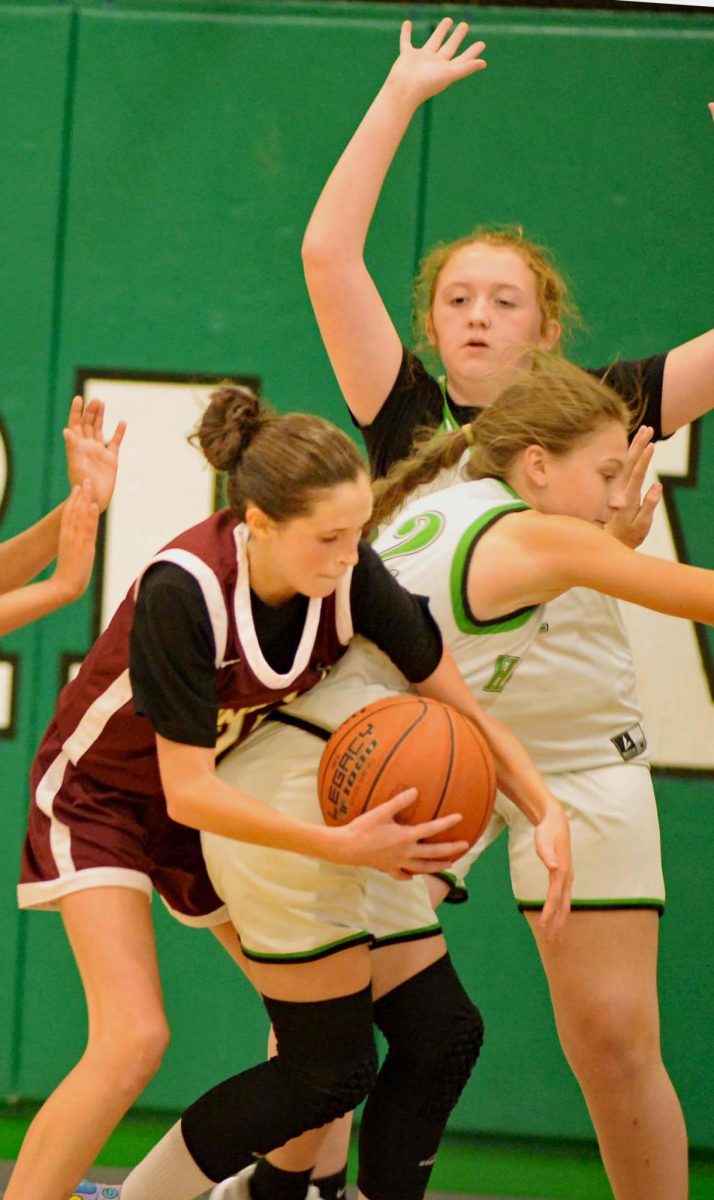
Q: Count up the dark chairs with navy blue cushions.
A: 0